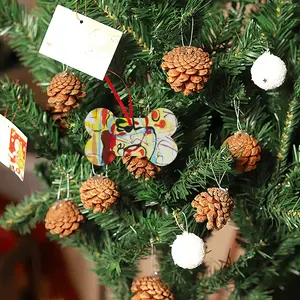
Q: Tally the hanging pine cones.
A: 8